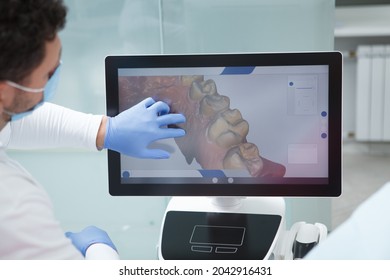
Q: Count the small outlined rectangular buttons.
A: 2